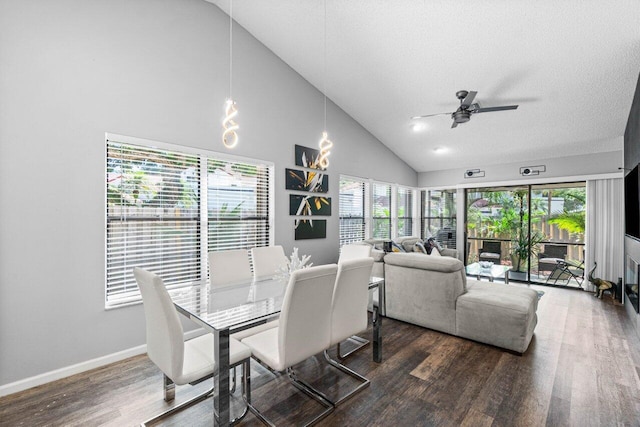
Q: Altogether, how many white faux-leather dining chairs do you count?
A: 6